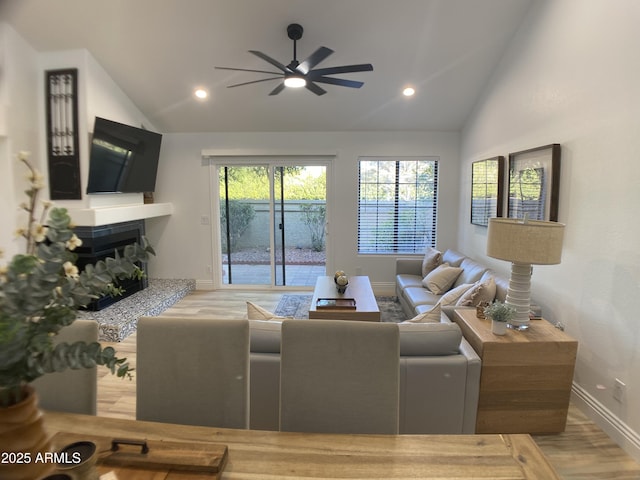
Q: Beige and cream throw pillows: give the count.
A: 6